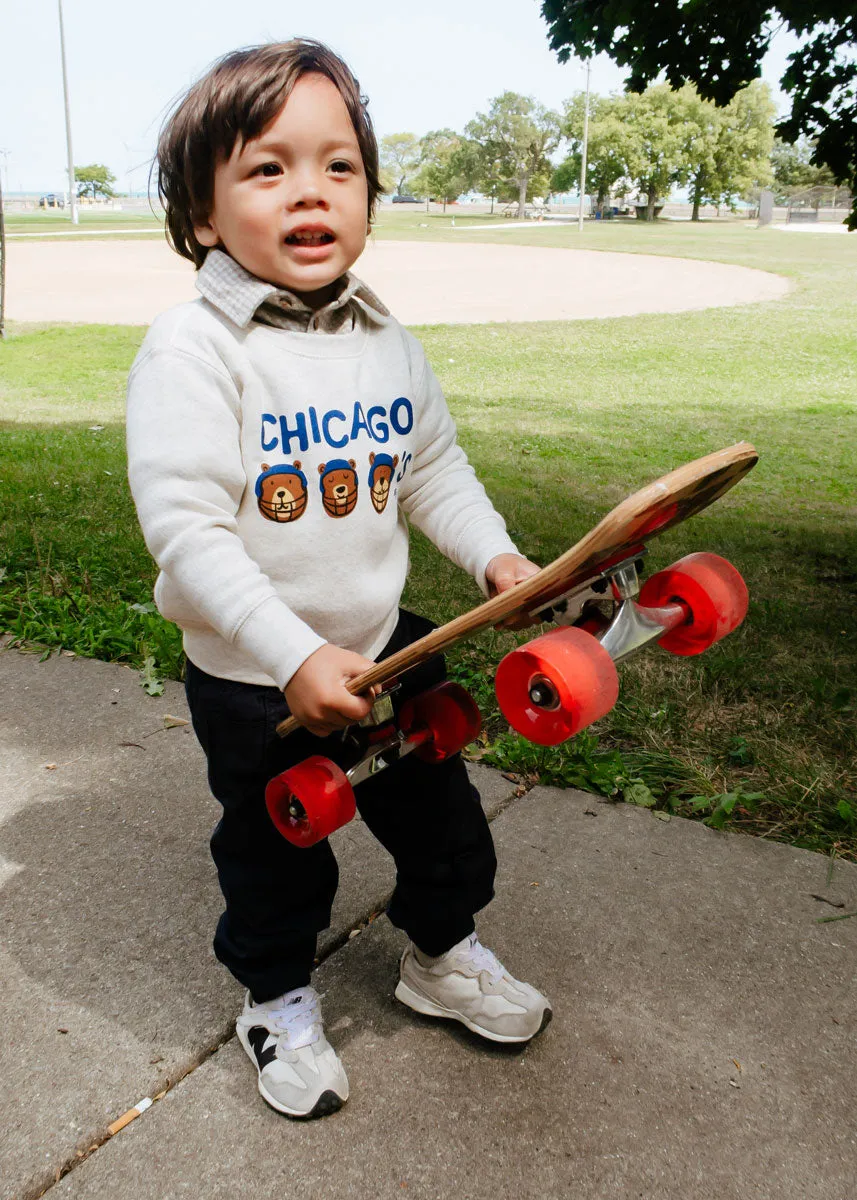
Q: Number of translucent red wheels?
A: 4